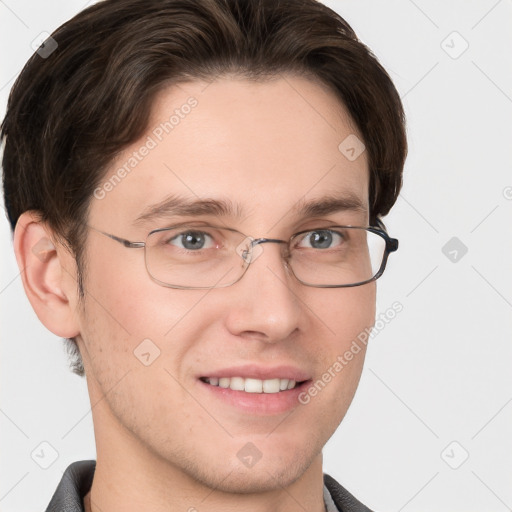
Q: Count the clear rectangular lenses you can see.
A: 2